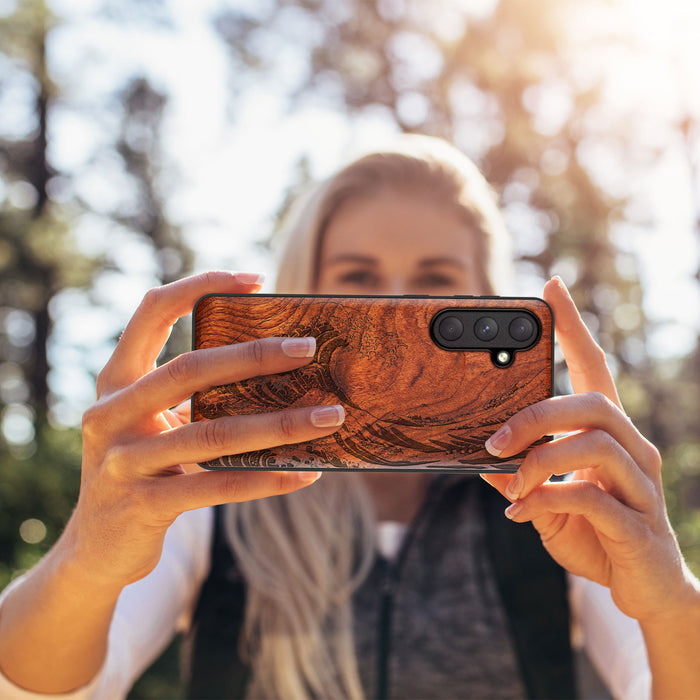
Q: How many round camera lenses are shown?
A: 3